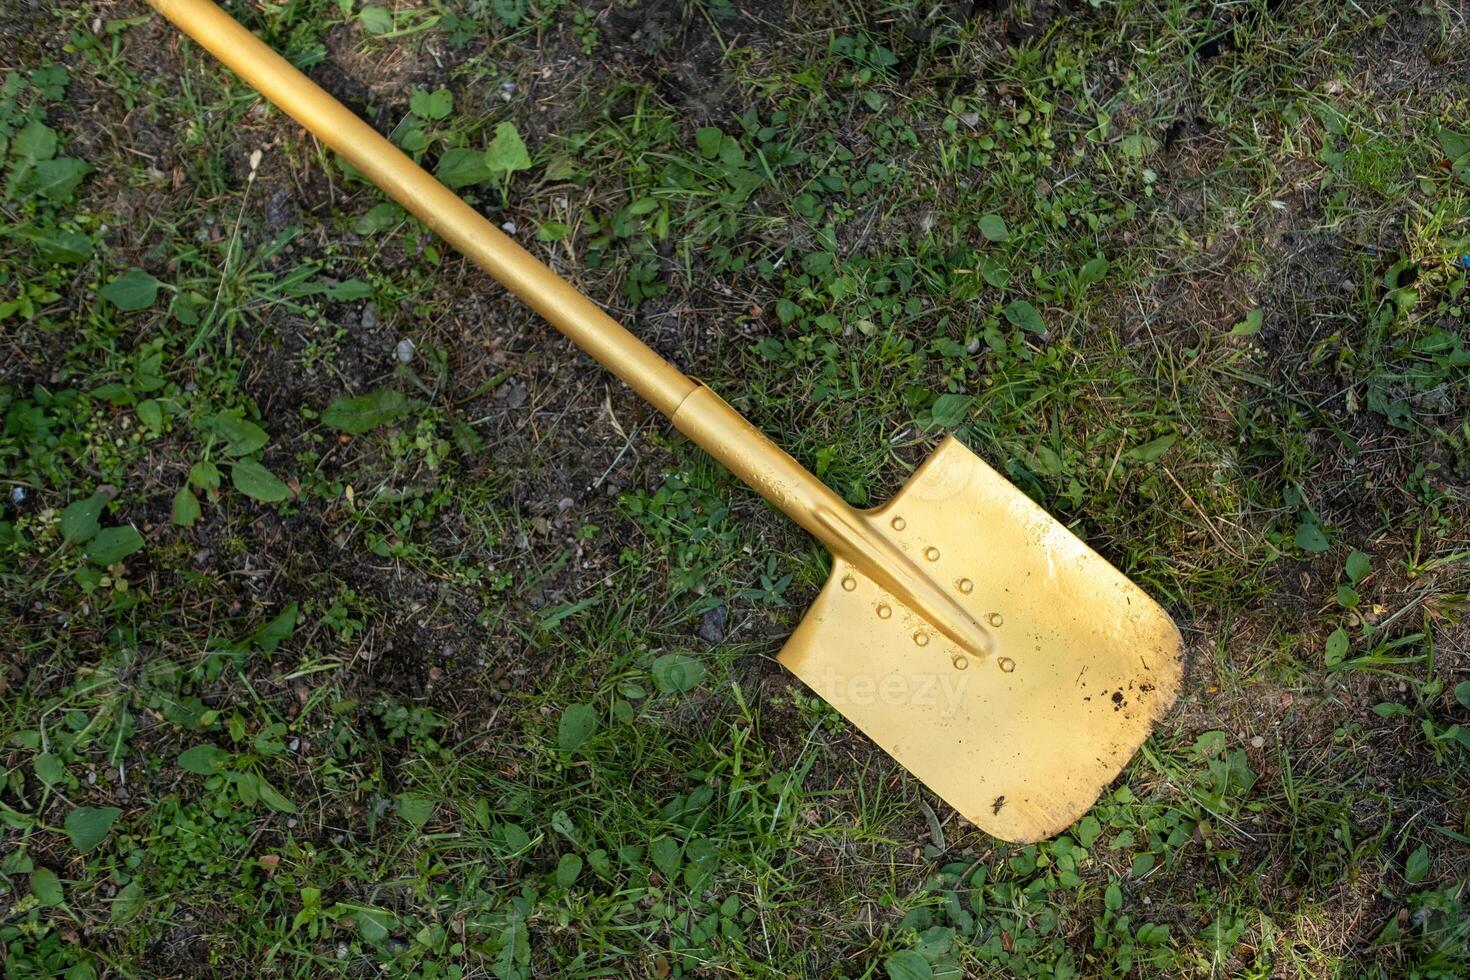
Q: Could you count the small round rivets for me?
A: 9